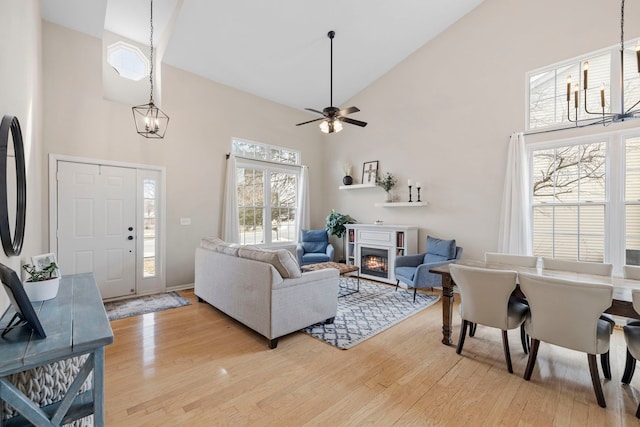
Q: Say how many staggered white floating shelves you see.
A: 2